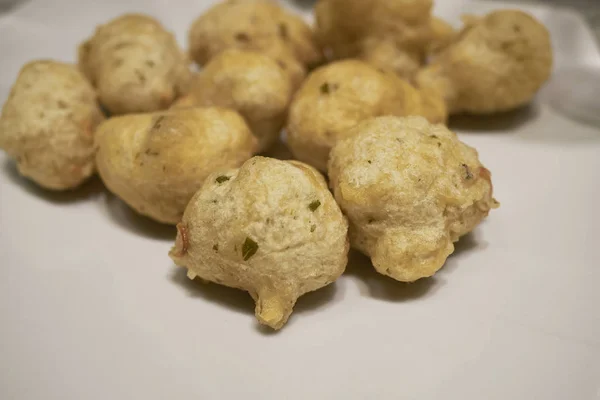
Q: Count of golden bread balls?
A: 10